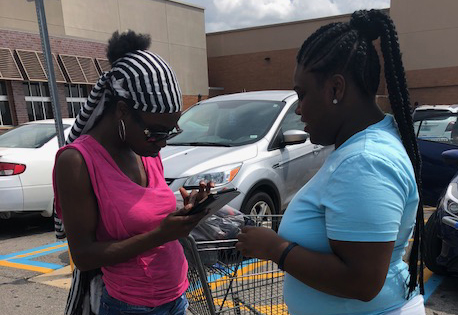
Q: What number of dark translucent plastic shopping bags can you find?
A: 1